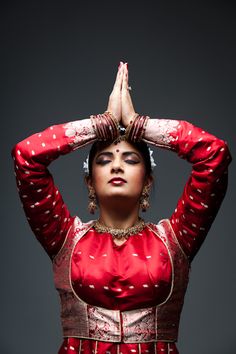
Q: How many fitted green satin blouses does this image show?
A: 0